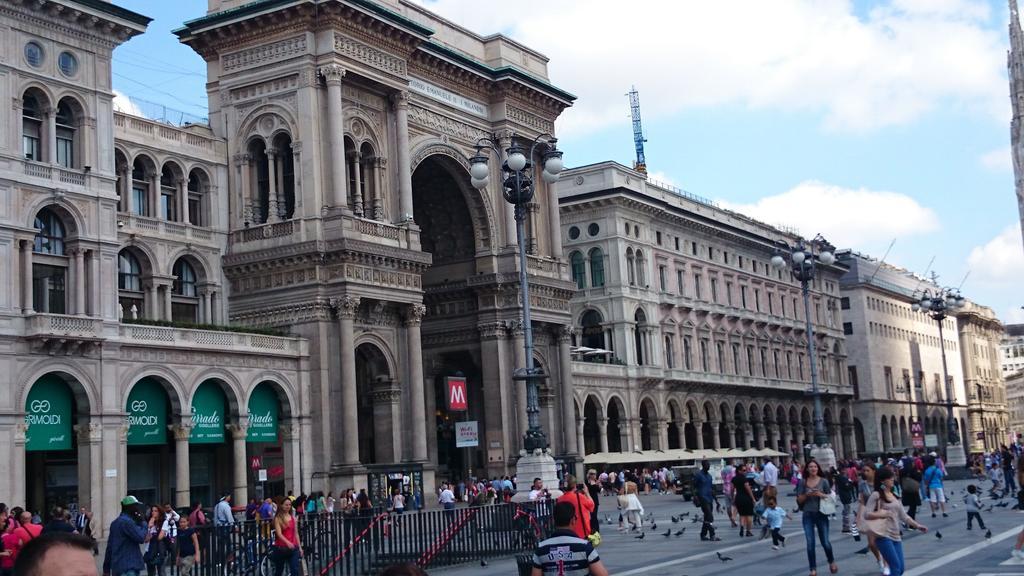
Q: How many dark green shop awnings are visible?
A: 4